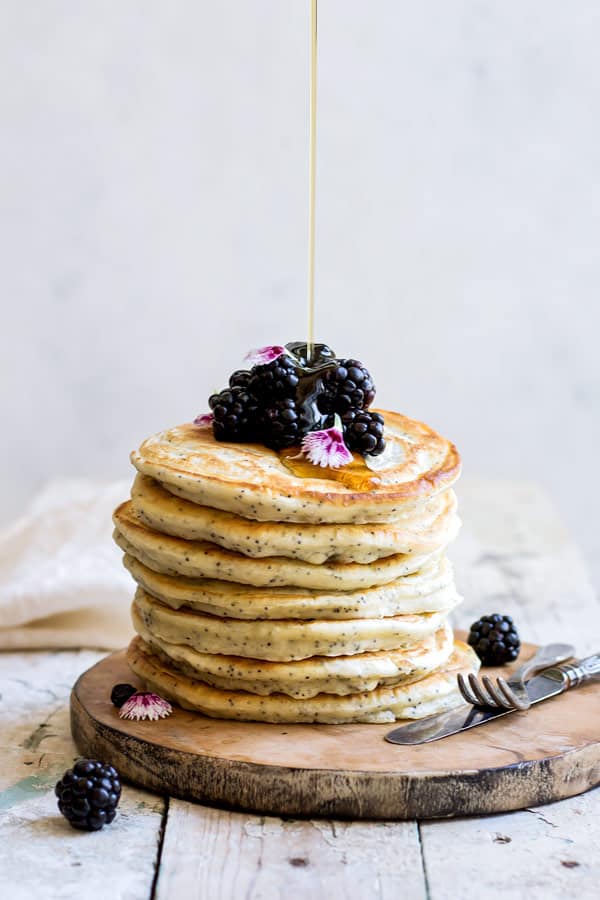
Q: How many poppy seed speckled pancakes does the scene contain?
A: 7